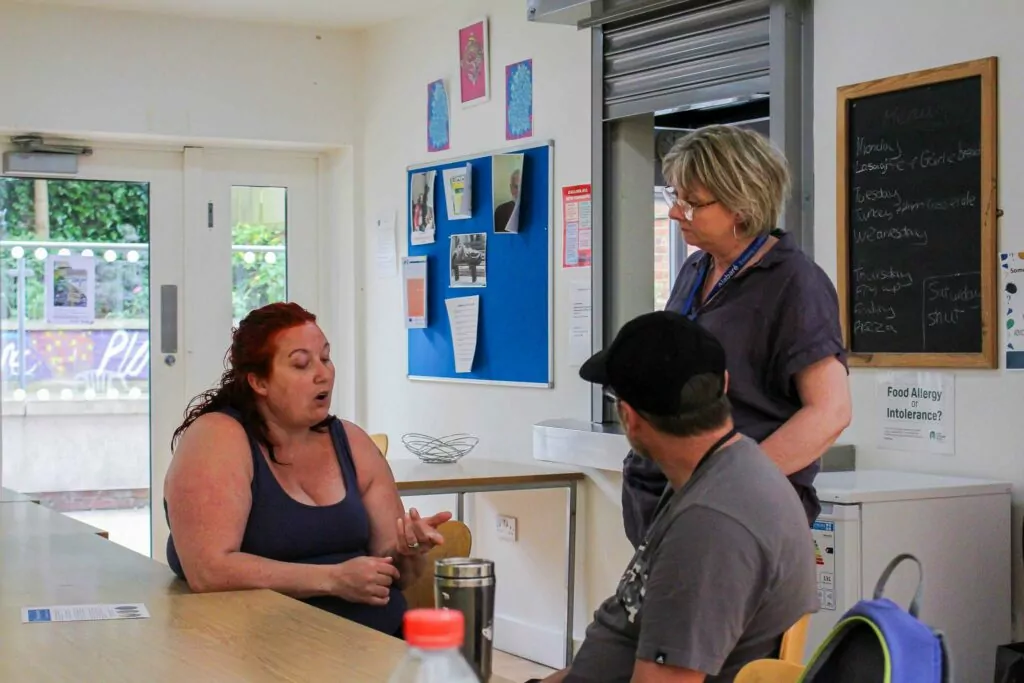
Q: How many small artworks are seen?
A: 3